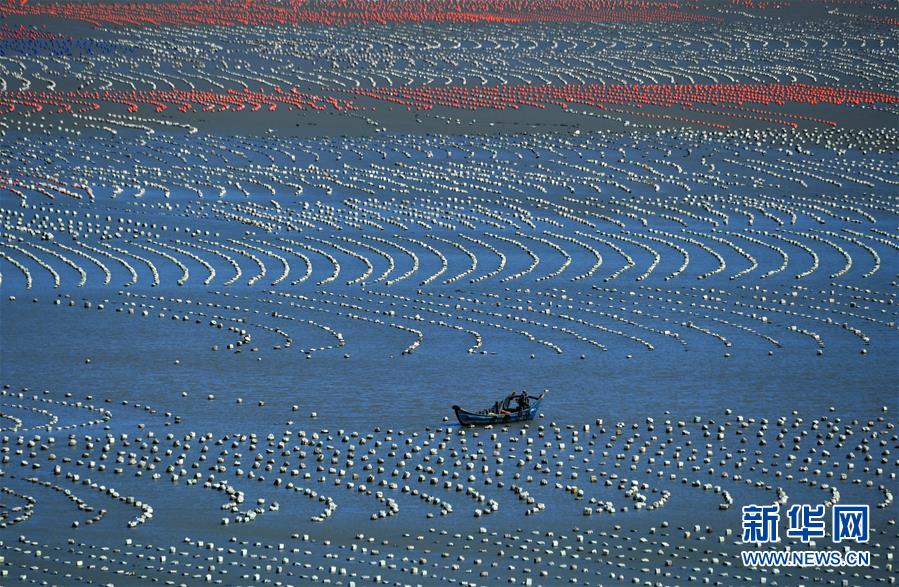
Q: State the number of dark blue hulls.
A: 1